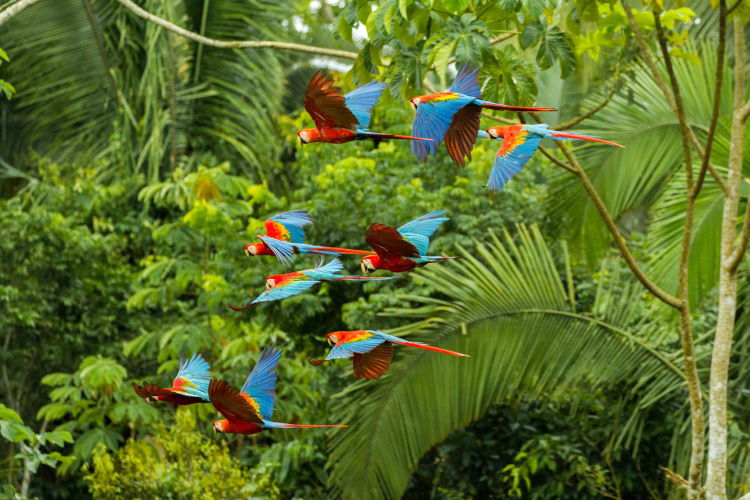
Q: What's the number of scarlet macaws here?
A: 9